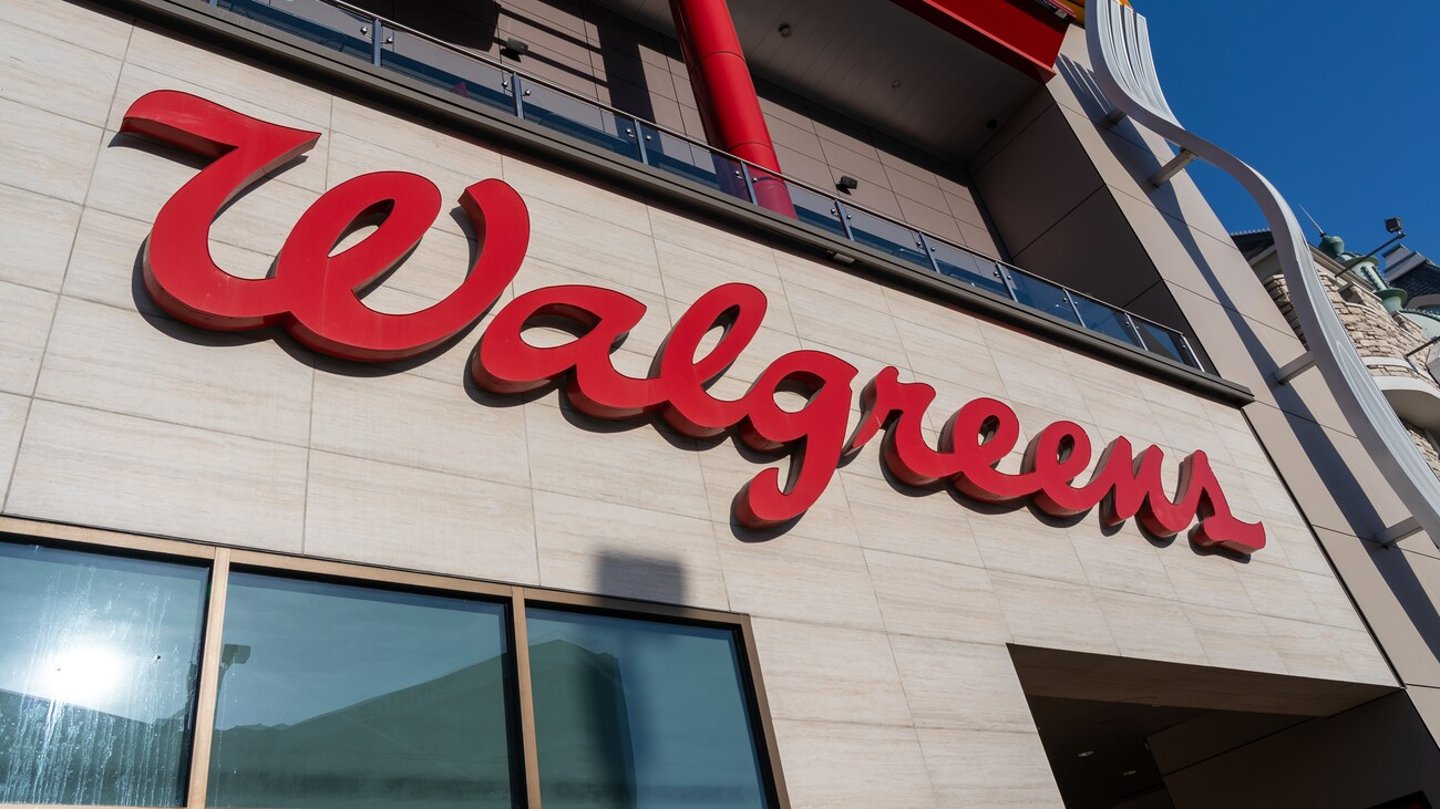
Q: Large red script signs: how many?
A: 1